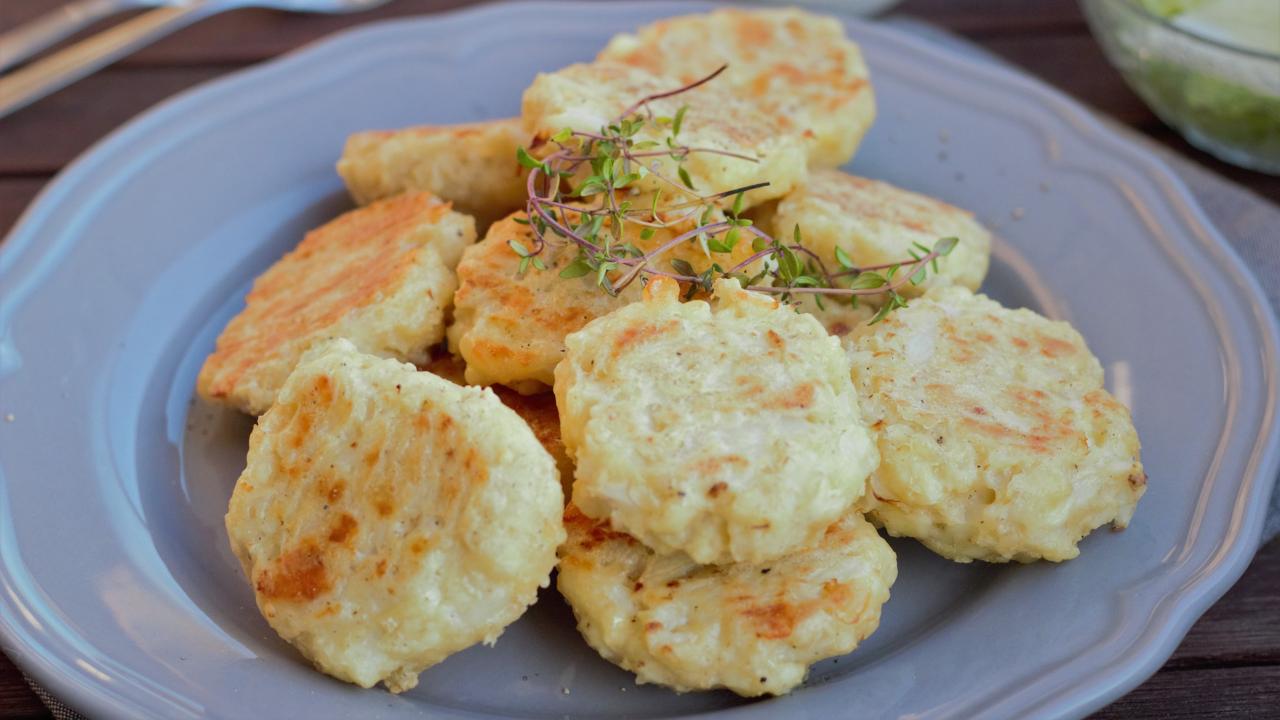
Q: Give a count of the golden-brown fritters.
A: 11